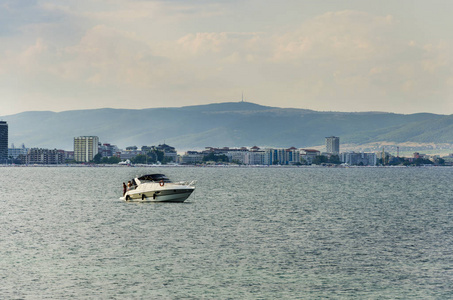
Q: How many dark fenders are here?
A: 3